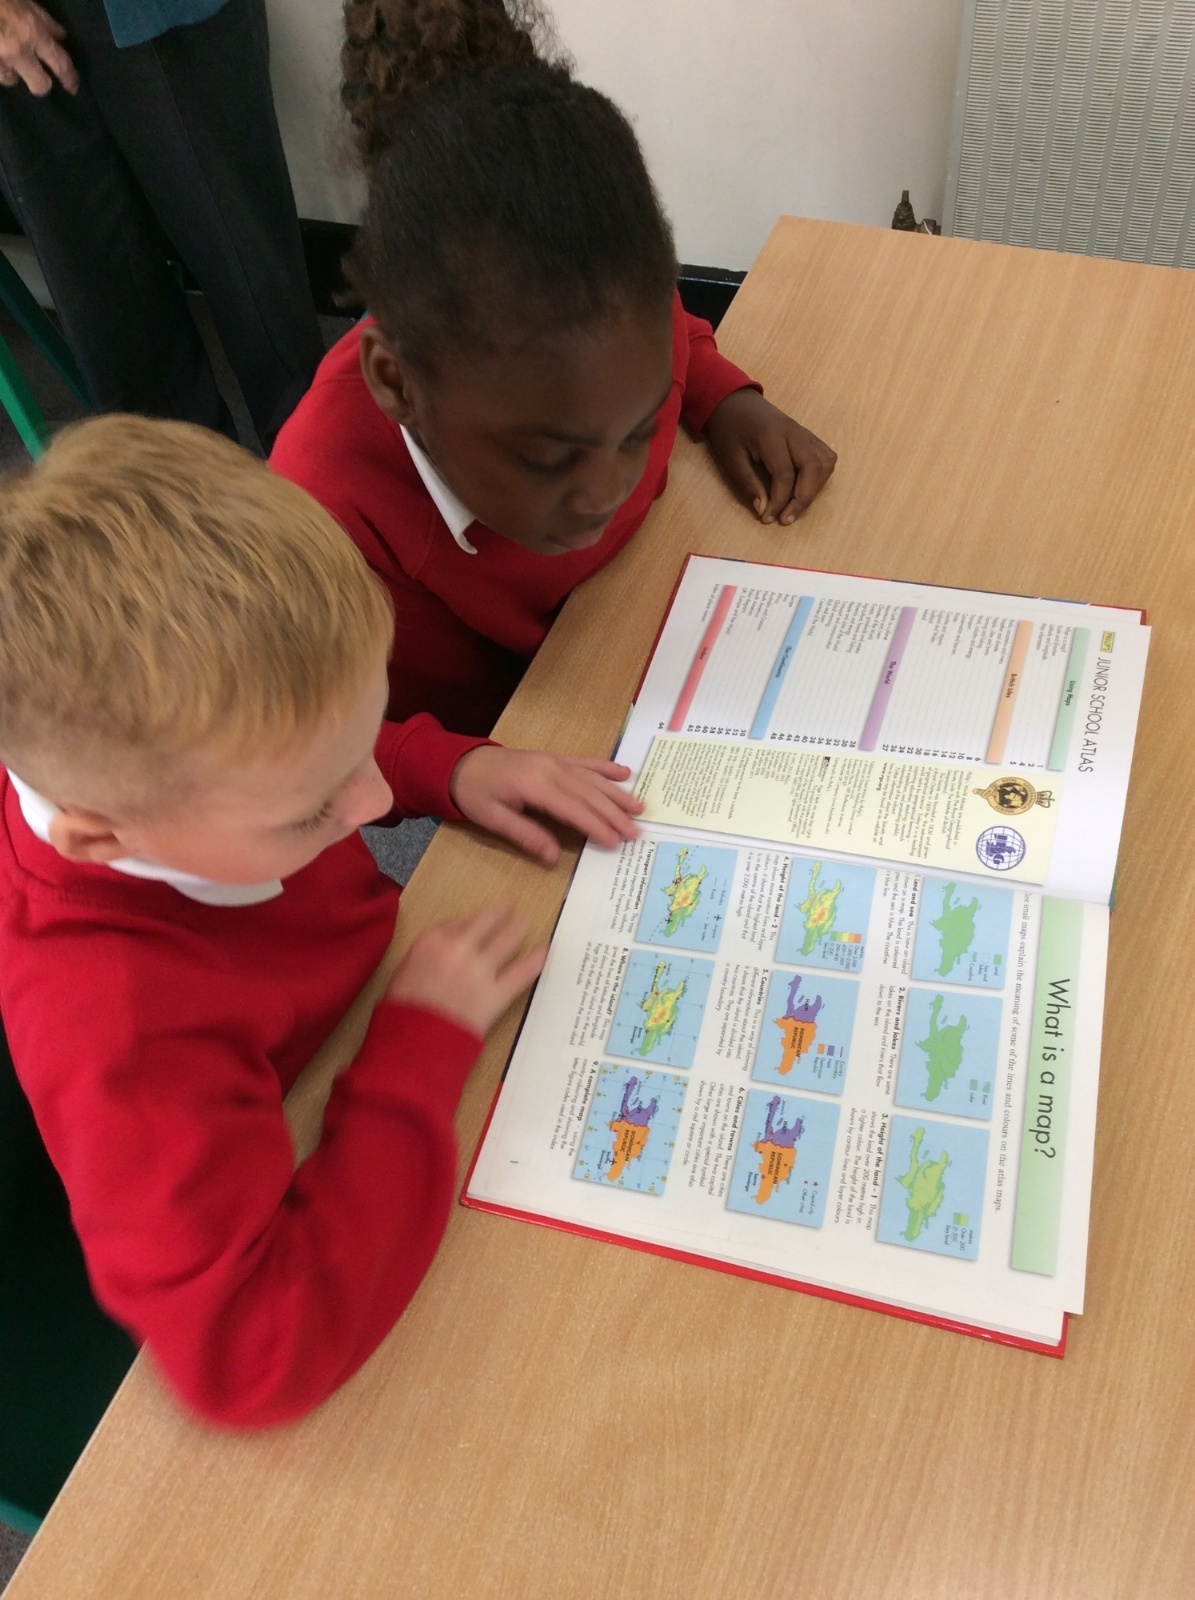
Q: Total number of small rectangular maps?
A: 9